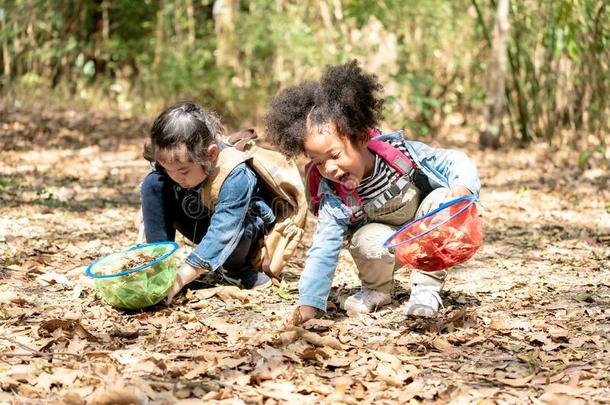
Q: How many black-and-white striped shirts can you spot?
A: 1